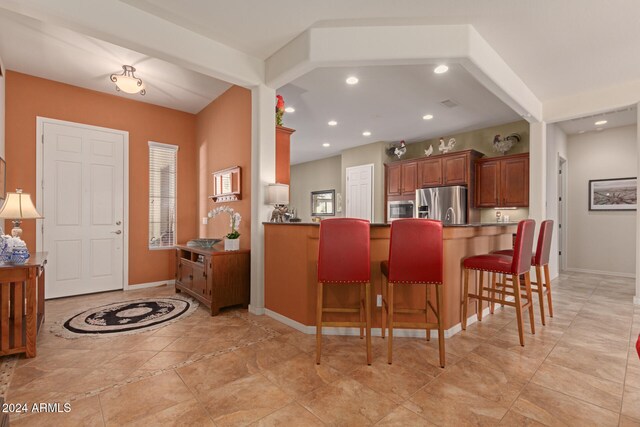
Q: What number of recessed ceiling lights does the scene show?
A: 8